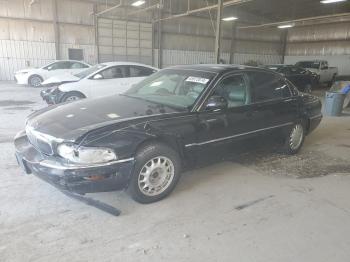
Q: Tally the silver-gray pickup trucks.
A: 1